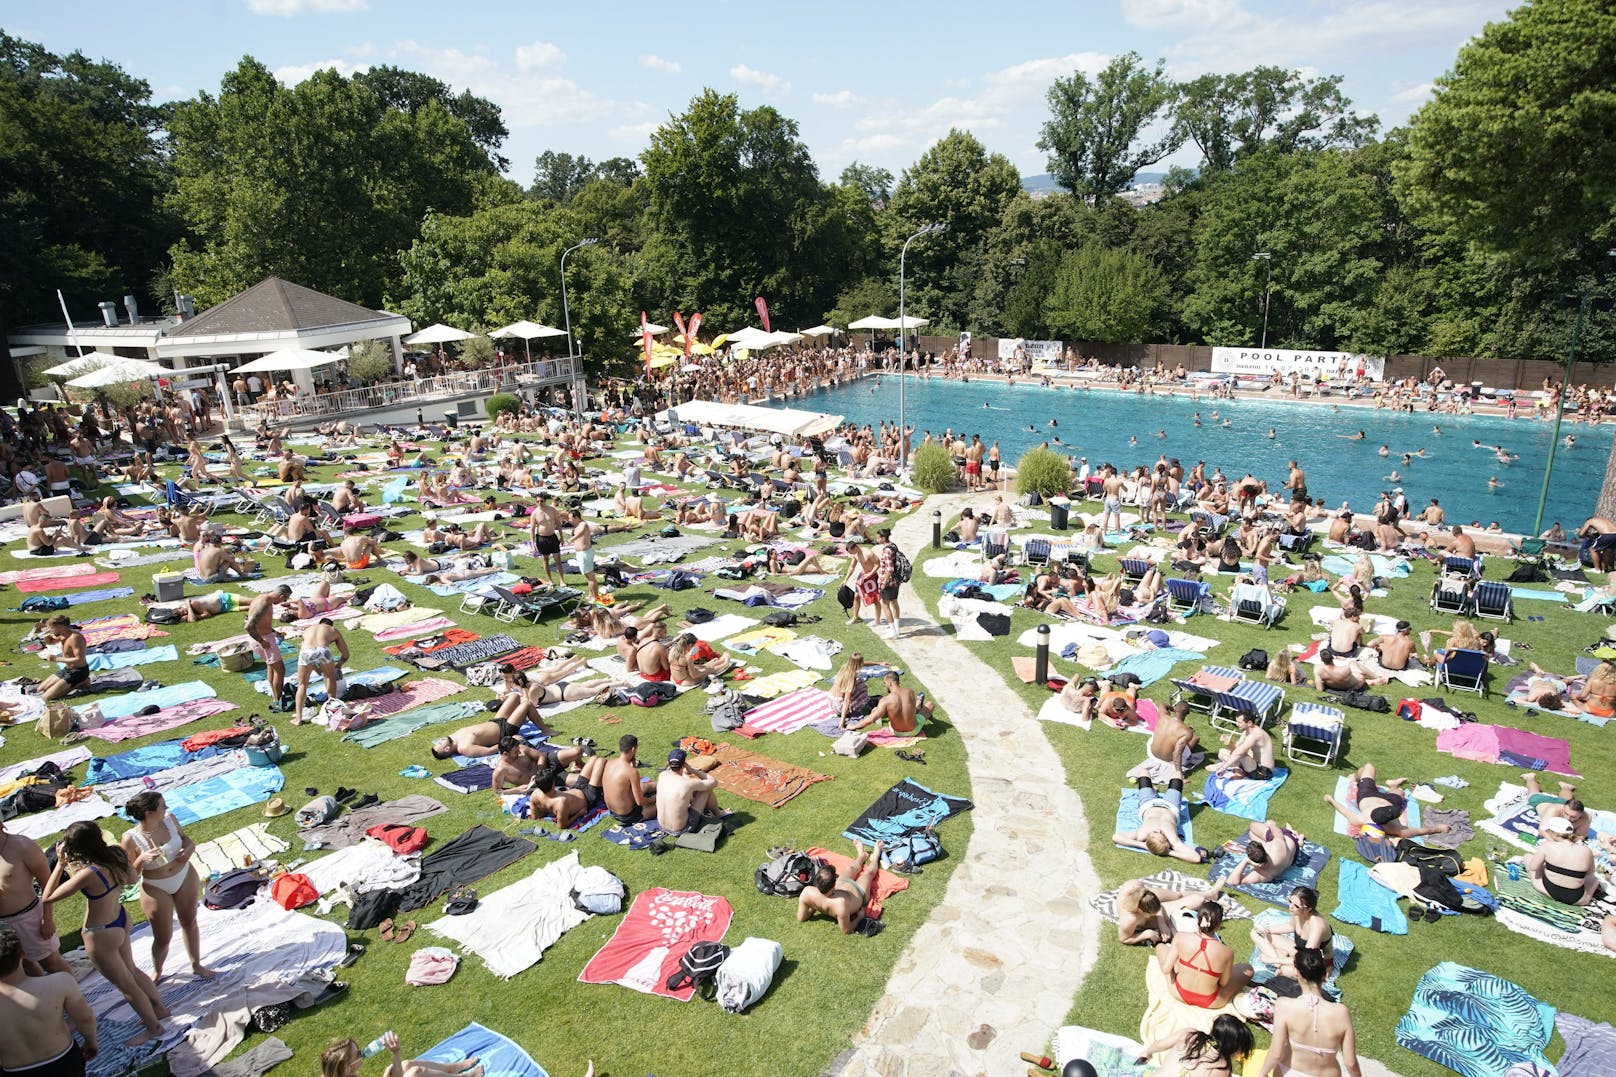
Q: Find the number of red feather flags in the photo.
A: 5